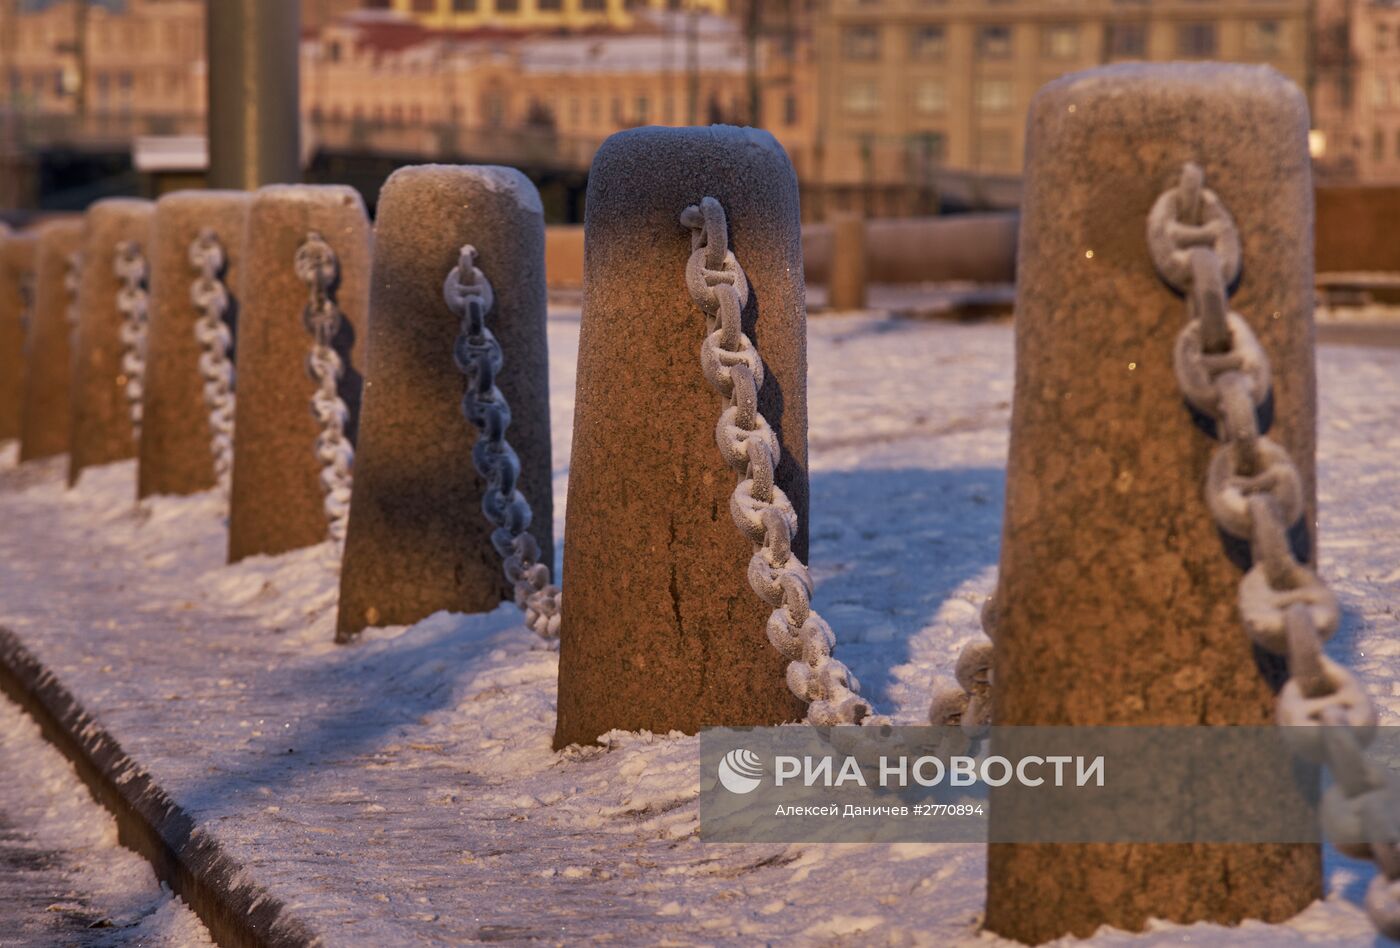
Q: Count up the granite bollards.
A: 8